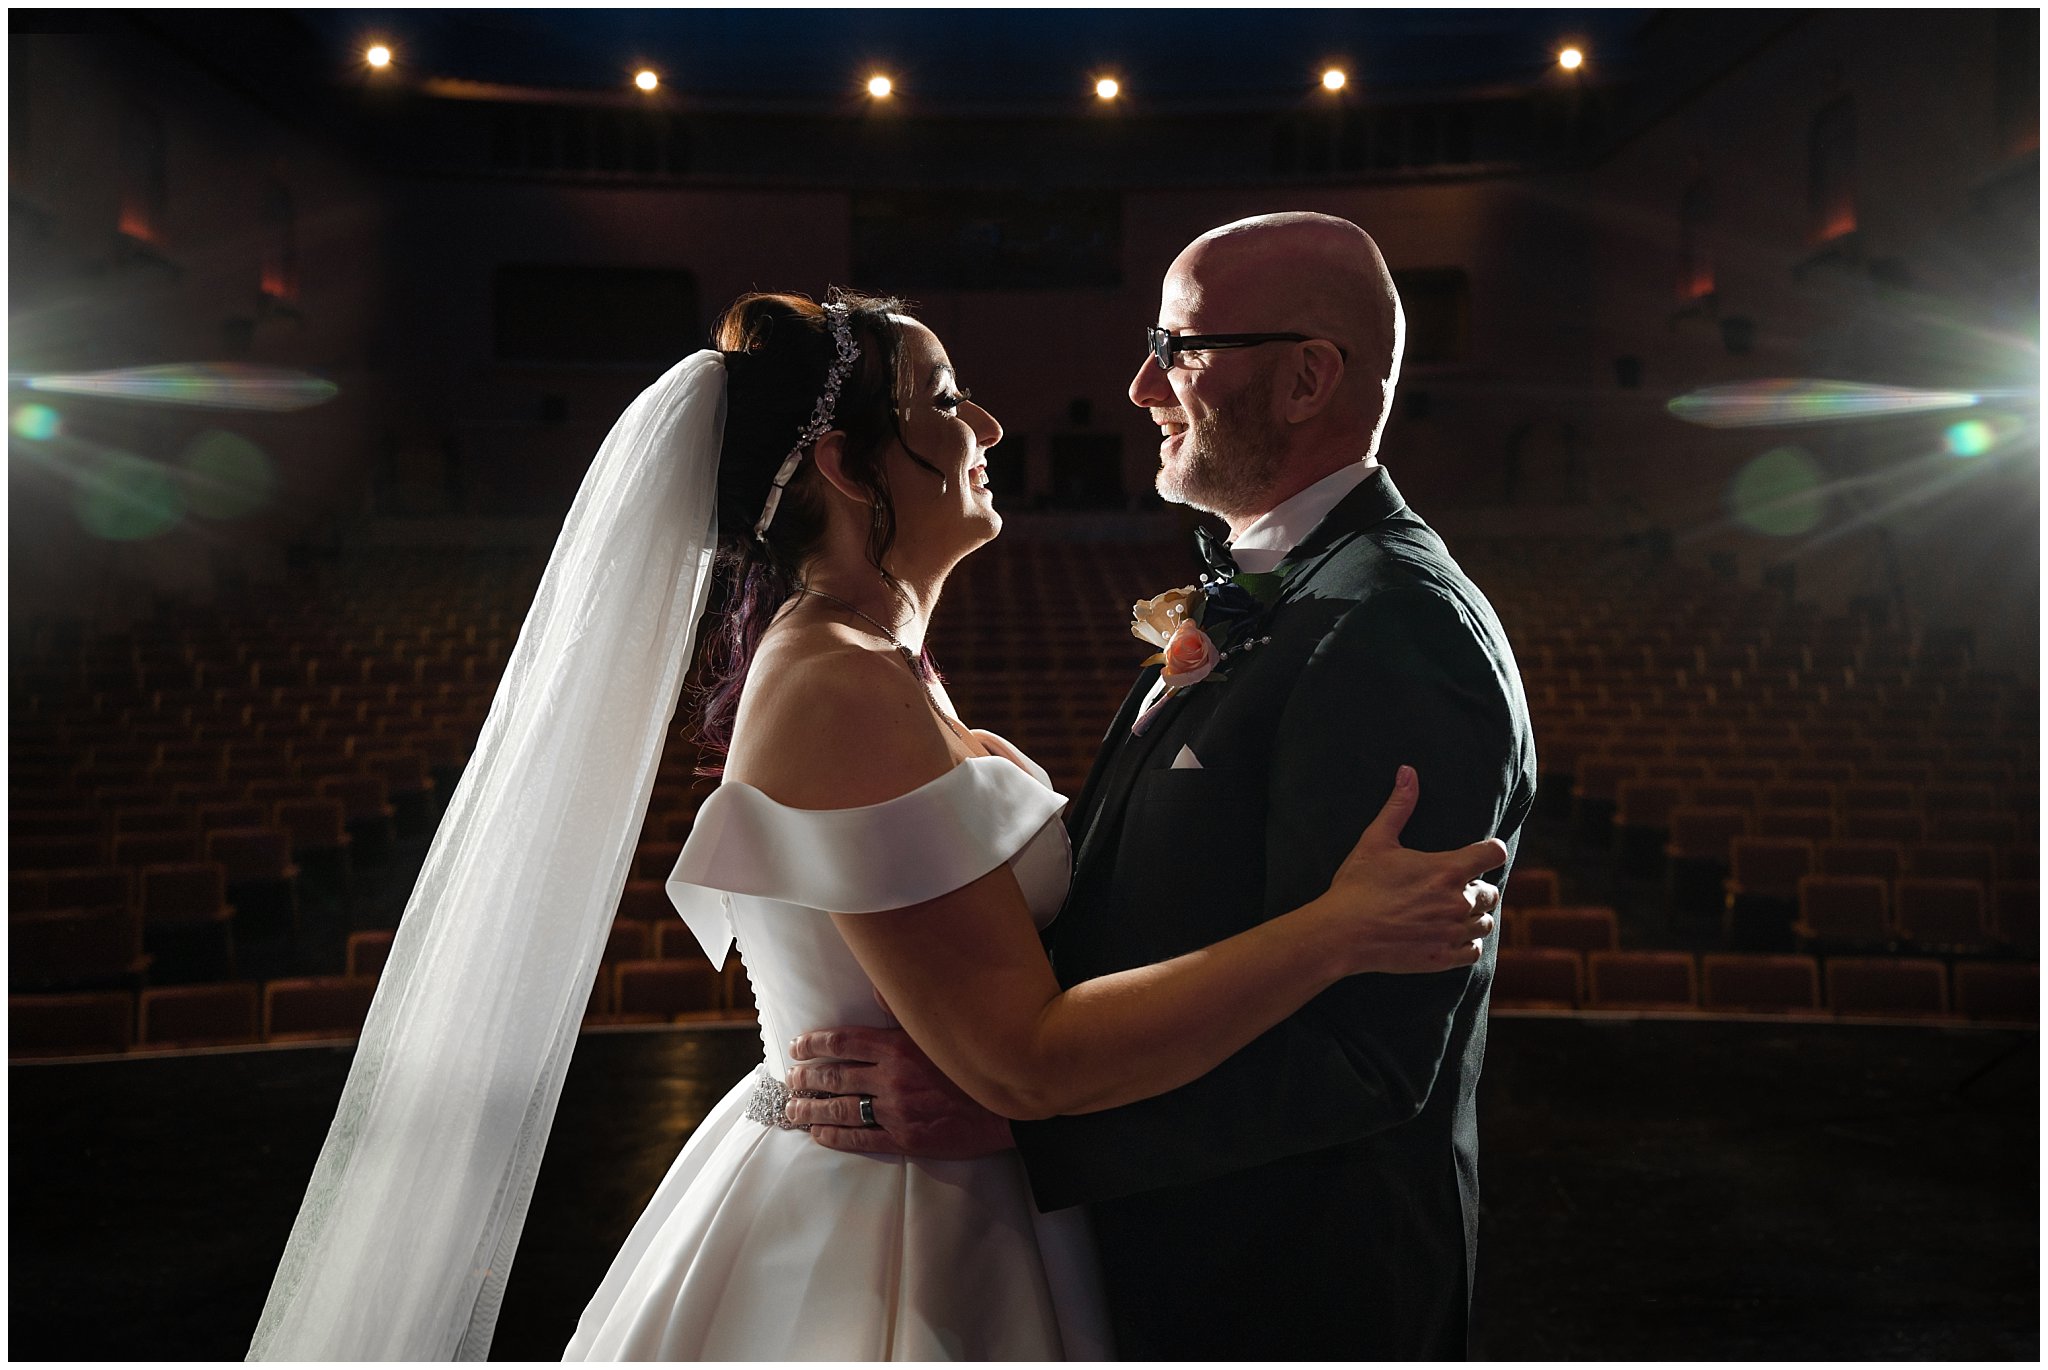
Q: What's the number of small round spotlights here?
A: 6